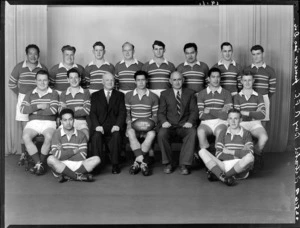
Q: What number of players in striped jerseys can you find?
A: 15